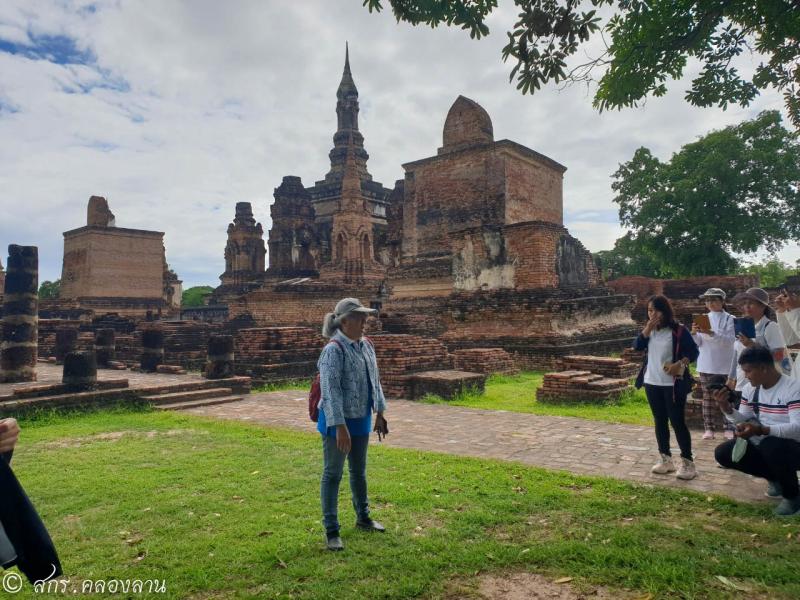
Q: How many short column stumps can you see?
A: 5